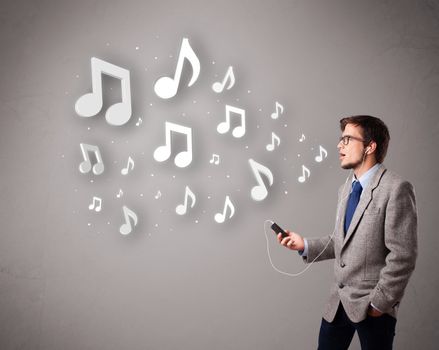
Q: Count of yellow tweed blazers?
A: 0